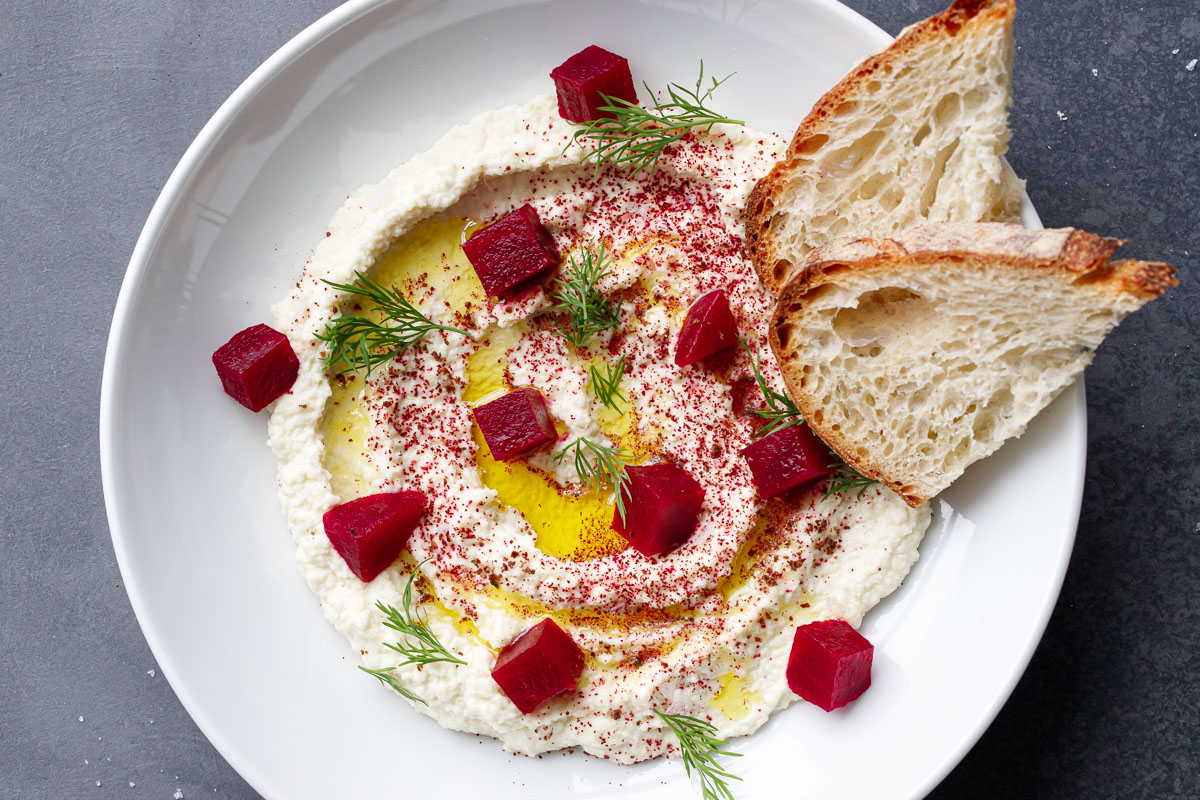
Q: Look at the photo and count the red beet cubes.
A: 10